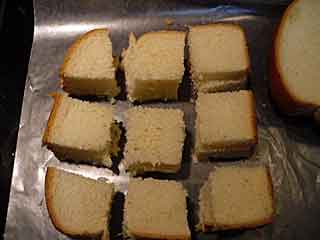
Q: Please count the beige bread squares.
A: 9